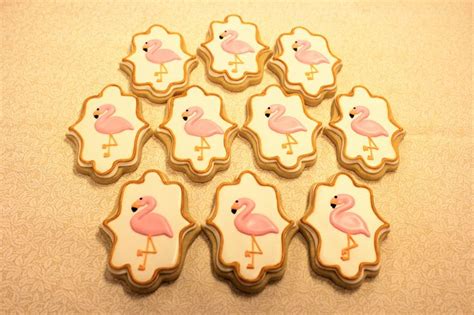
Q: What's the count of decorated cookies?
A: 10